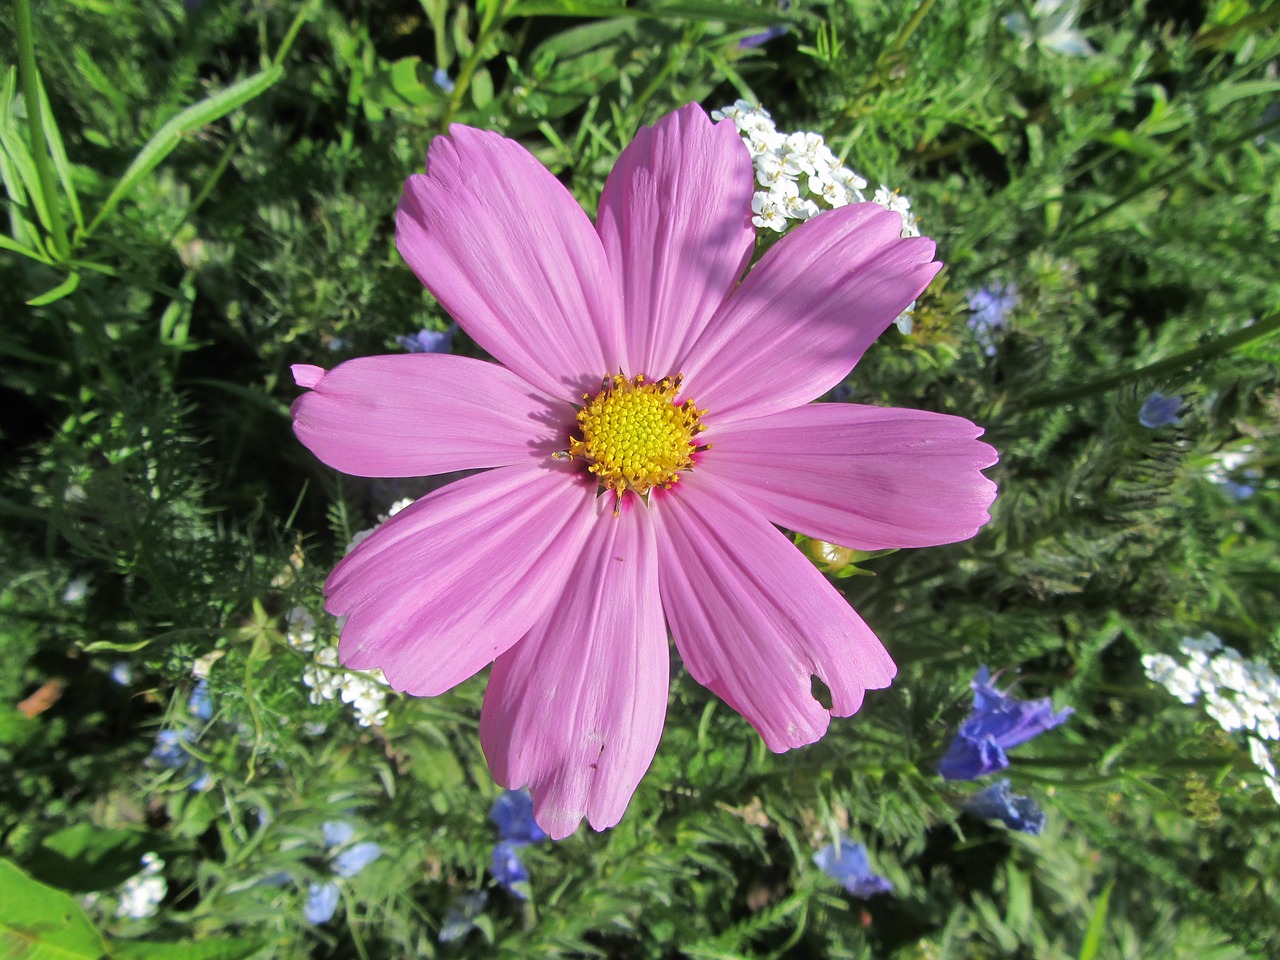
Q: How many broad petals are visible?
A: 8